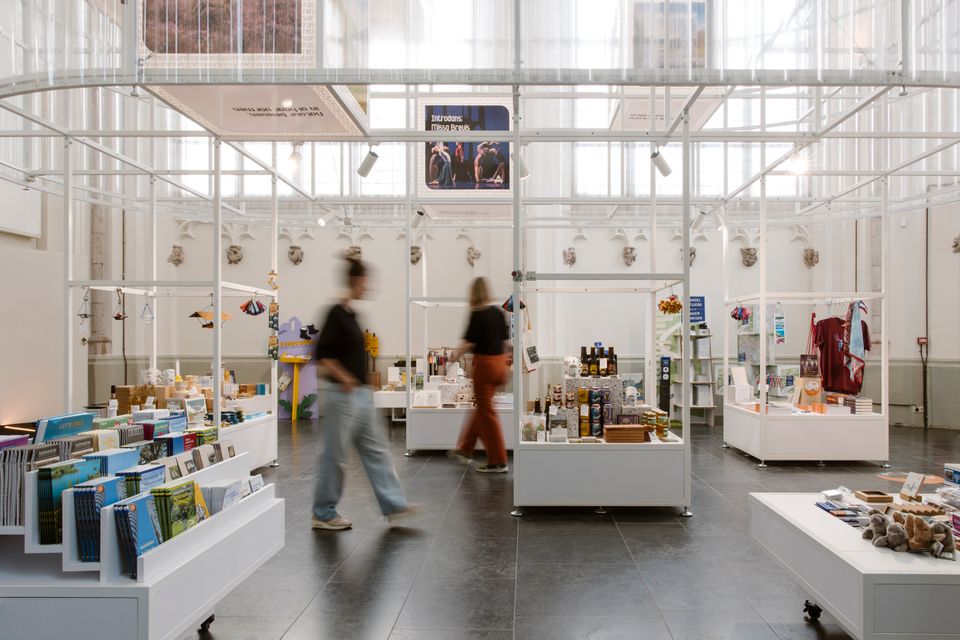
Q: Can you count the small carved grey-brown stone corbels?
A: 12